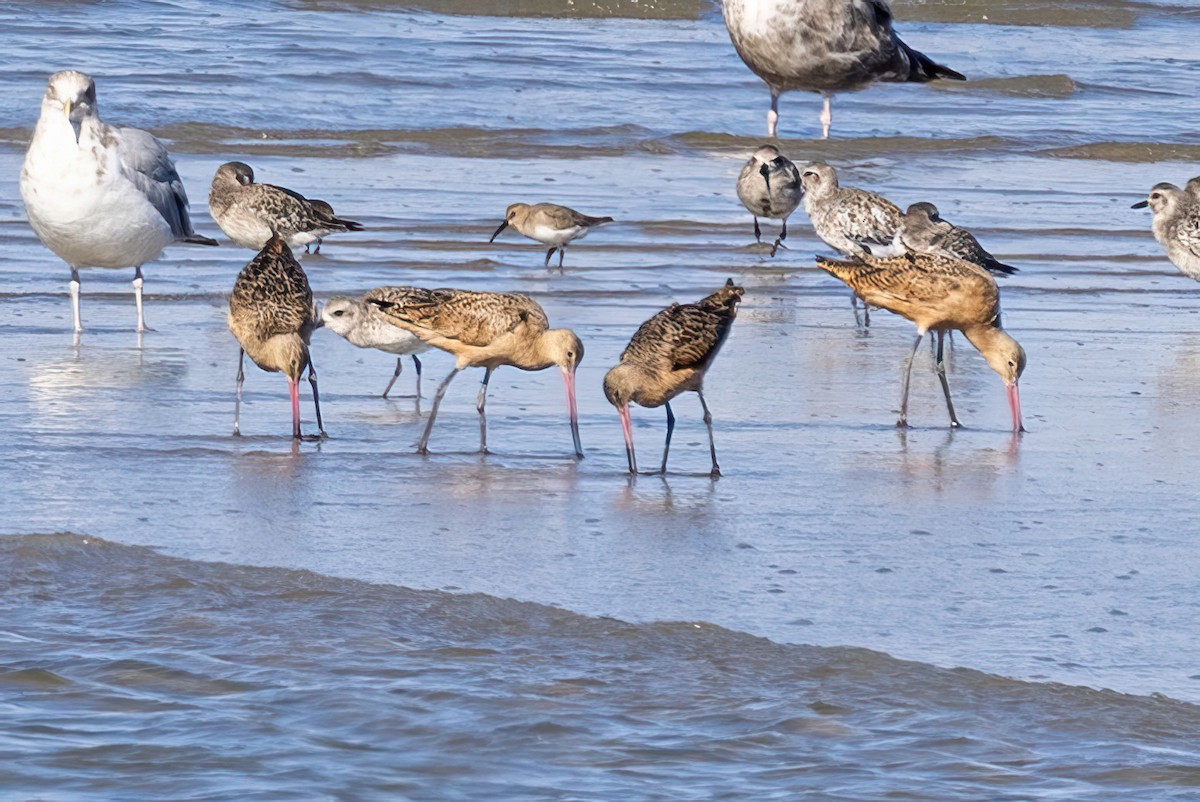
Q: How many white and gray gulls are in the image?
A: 2